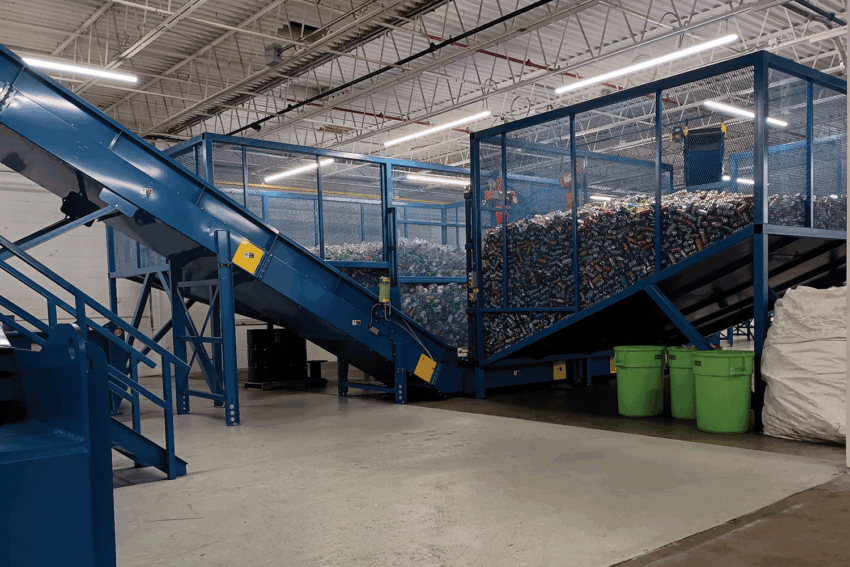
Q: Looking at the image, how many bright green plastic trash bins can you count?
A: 3